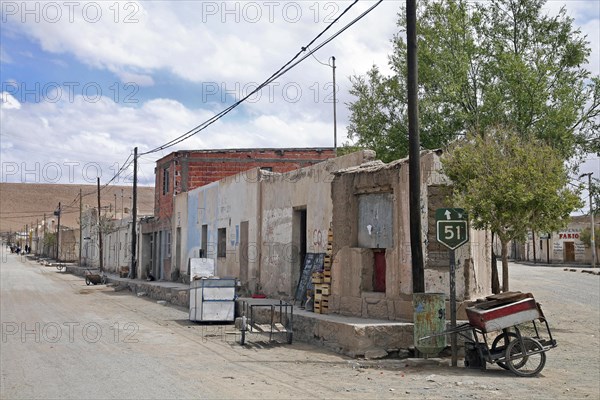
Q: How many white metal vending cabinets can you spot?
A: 1